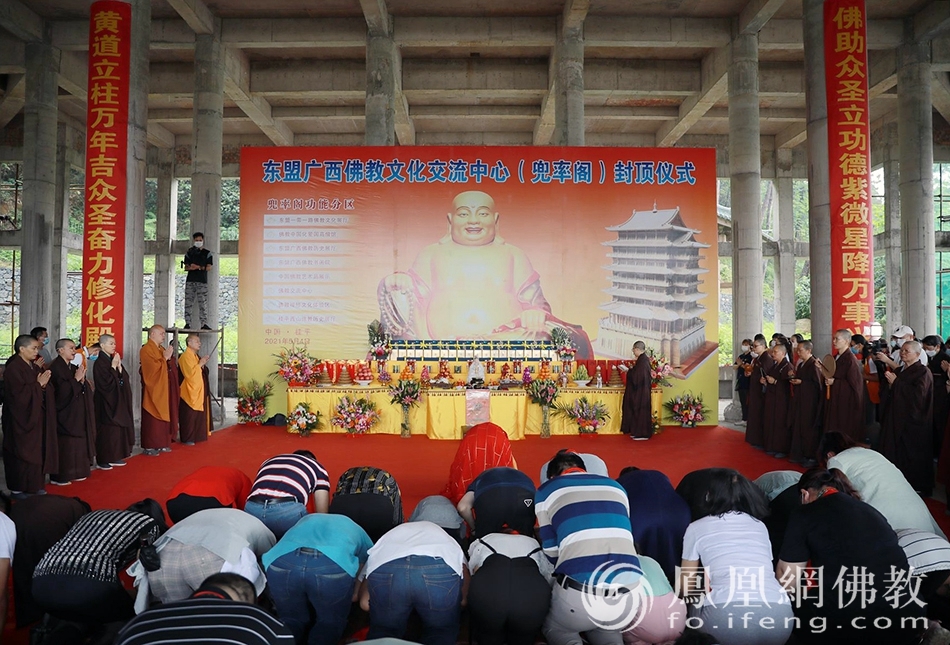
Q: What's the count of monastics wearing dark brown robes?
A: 9